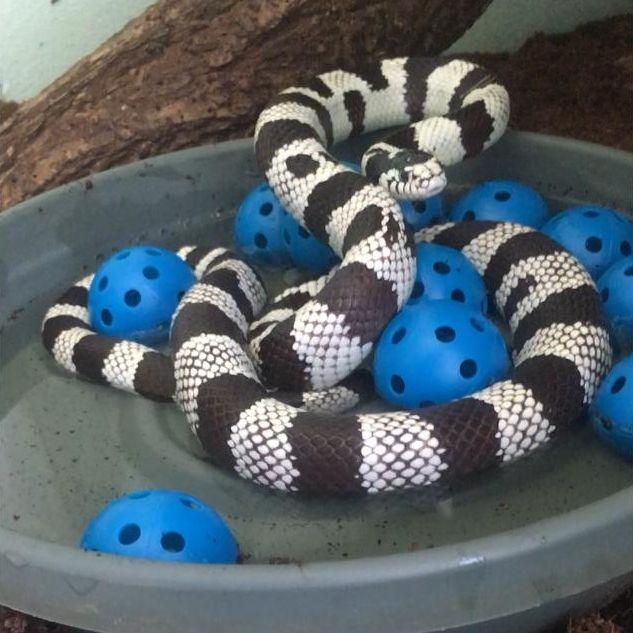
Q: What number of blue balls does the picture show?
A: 11